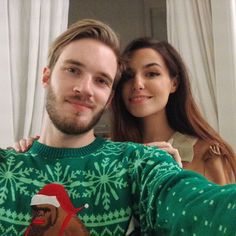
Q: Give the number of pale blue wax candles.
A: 0